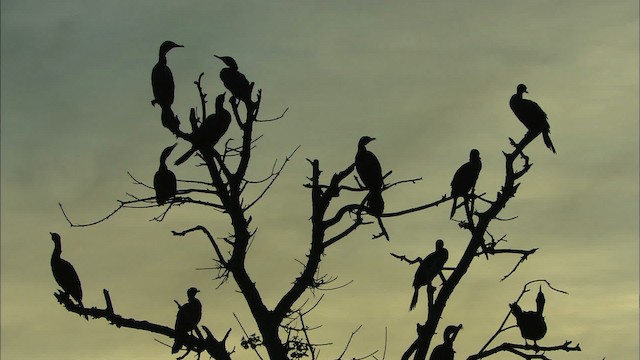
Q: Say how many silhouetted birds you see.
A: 12